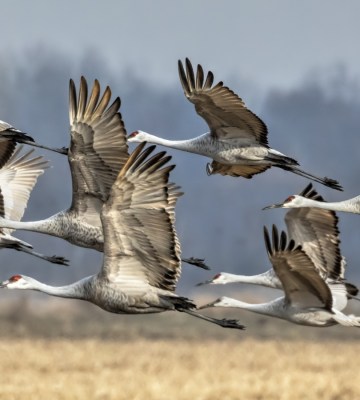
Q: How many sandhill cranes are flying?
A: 8